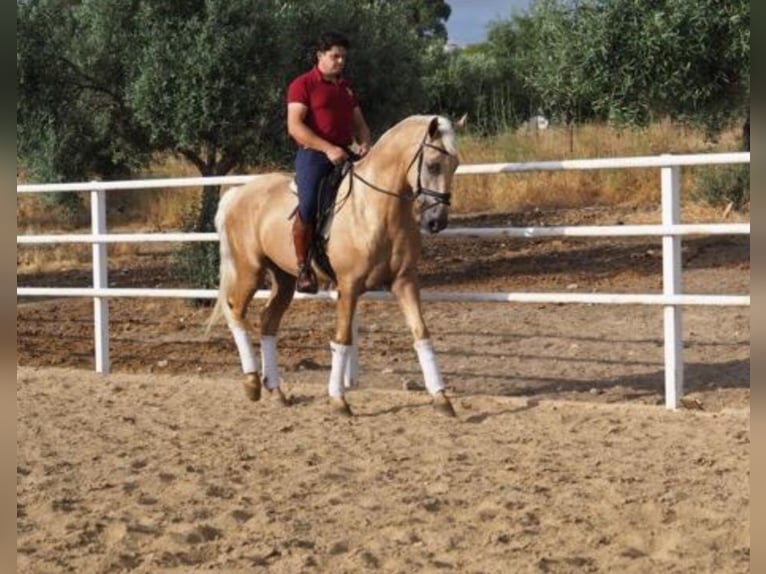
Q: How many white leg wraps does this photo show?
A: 4